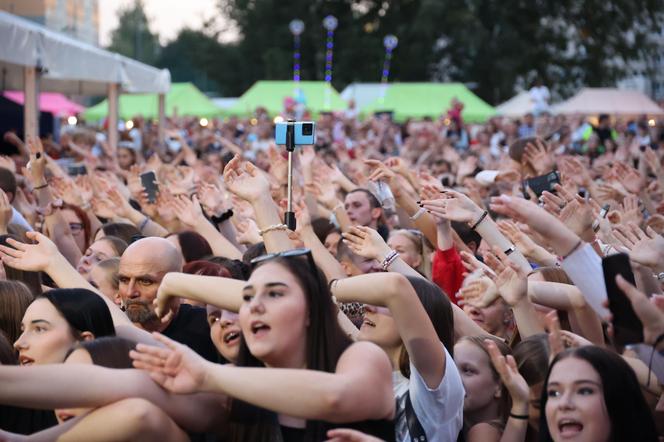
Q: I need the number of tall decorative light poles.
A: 3